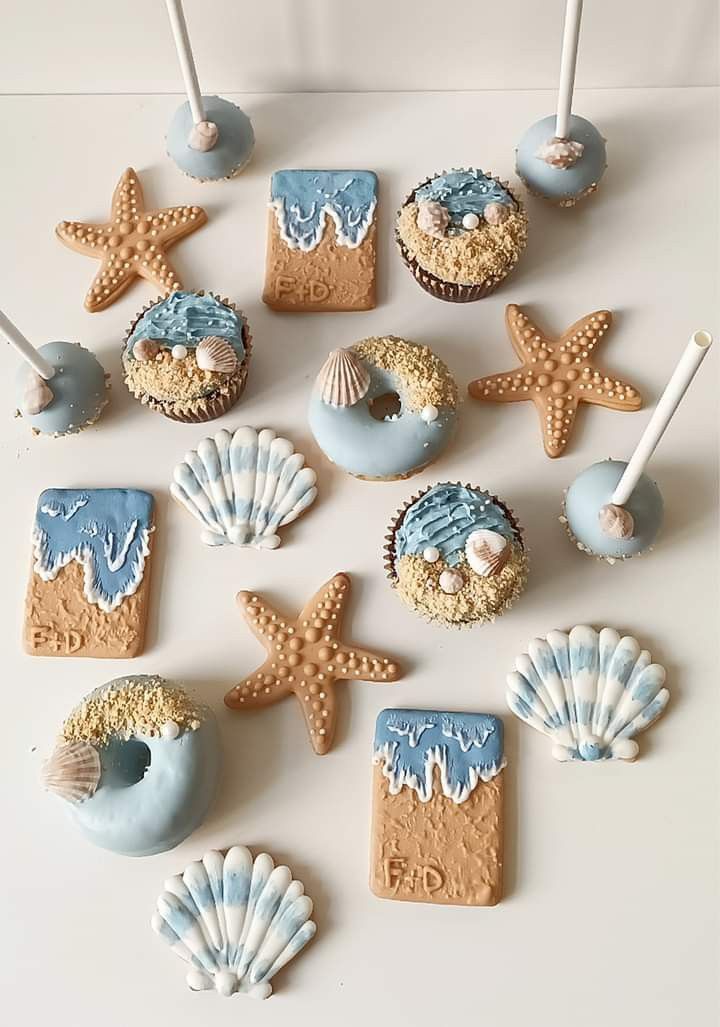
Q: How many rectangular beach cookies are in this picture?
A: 3